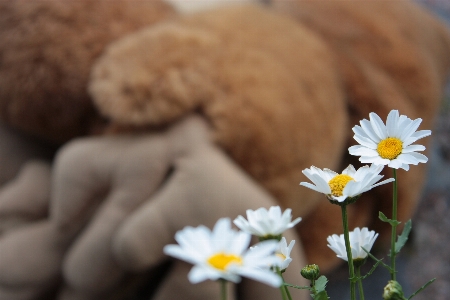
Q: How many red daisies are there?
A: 0